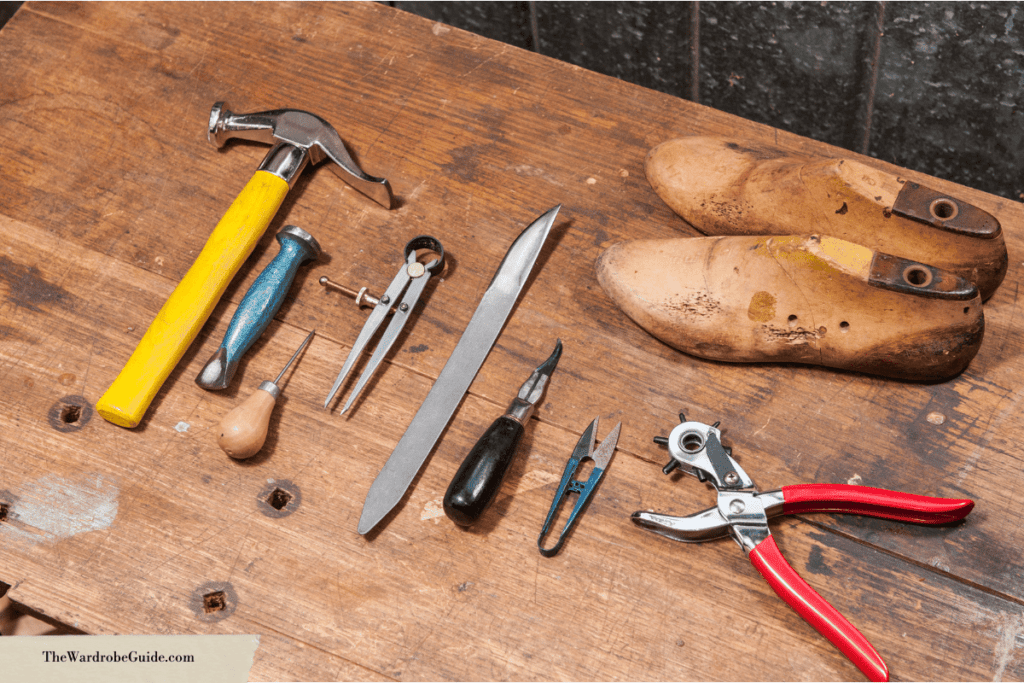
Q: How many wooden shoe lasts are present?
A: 2